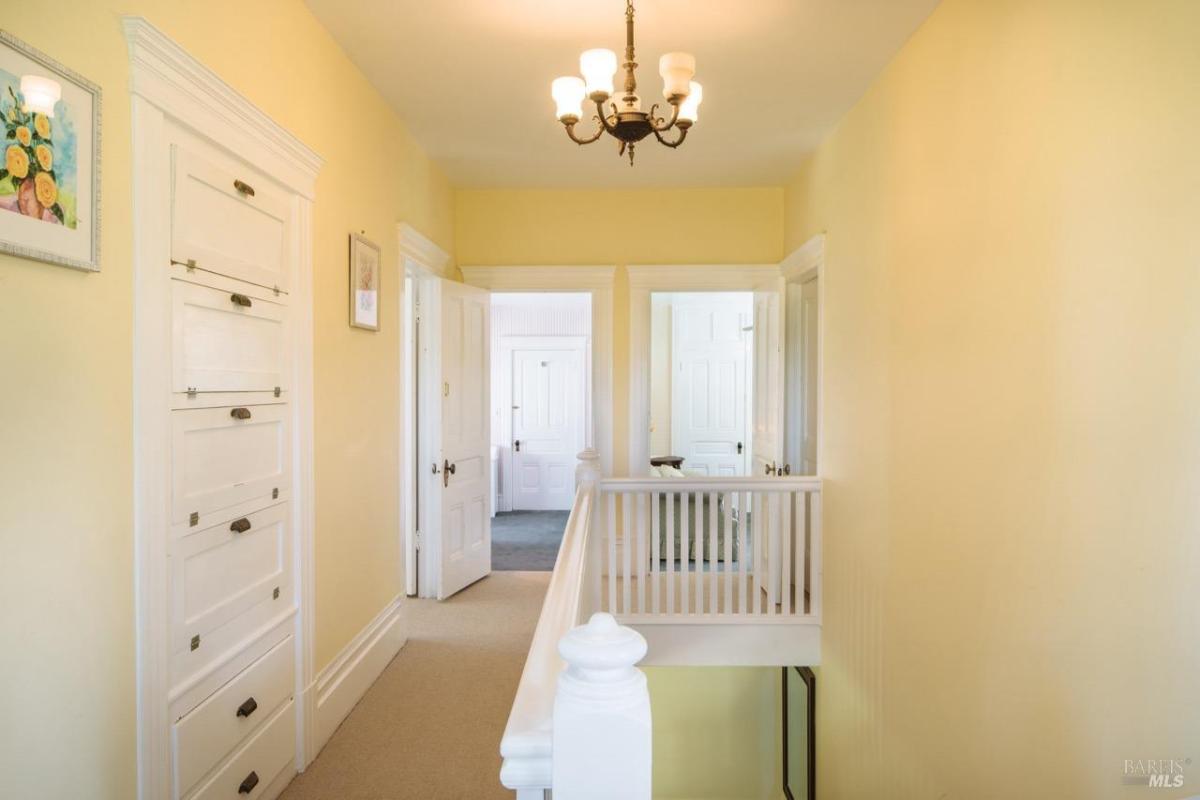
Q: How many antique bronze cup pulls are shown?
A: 6